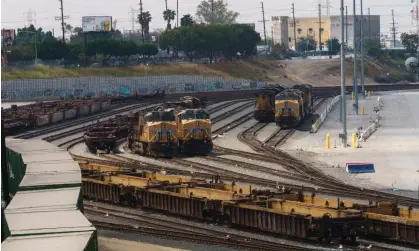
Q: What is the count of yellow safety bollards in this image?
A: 5